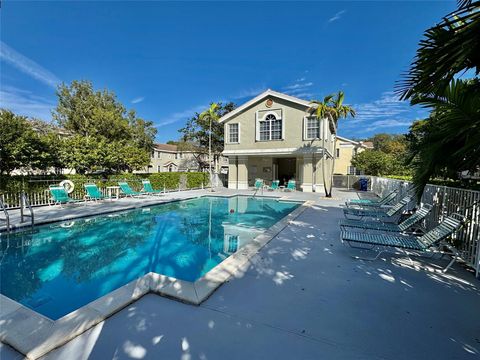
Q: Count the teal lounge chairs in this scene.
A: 11